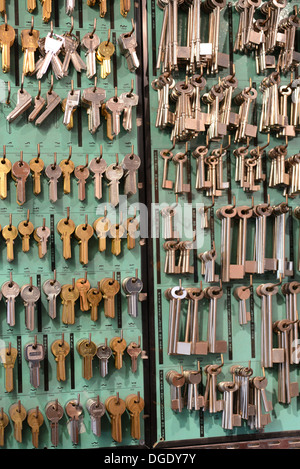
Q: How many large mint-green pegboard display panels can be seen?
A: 2